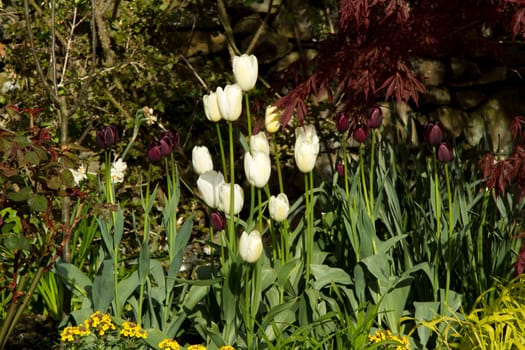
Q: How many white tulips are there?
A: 12